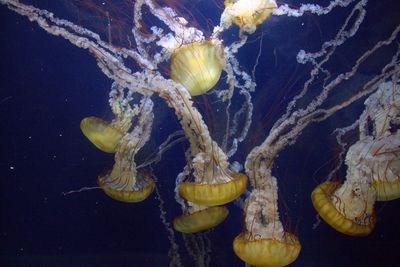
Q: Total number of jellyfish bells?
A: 9